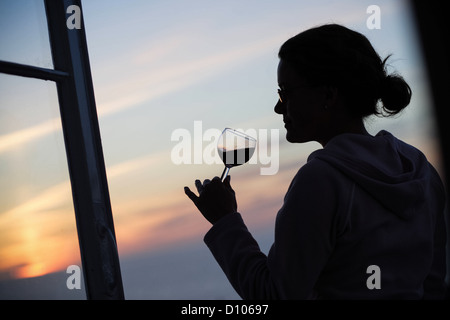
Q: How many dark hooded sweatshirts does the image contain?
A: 1